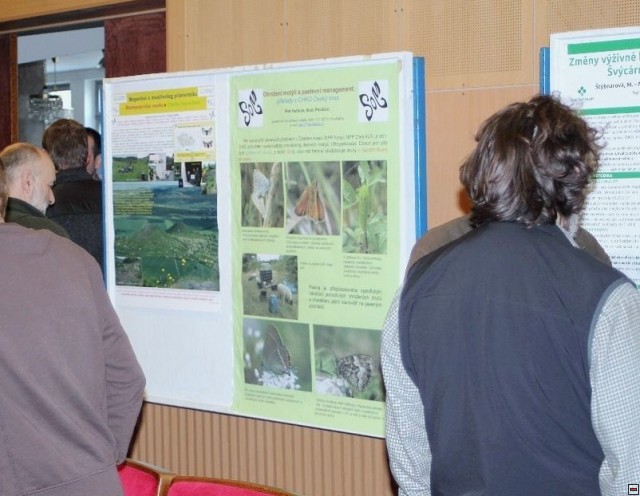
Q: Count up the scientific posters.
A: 3